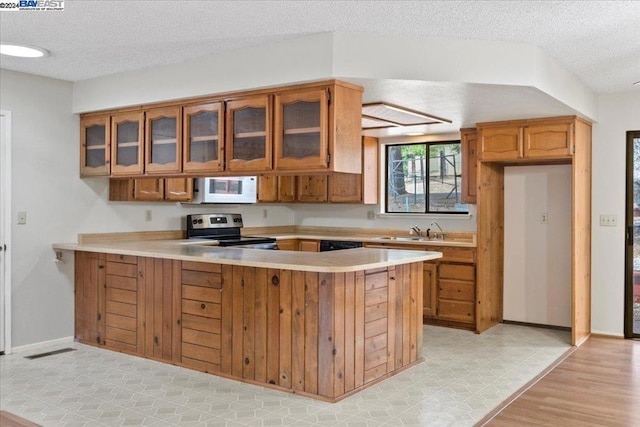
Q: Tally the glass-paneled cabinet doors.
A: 6